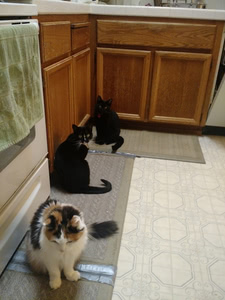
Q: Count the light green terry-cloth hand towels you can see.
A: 1